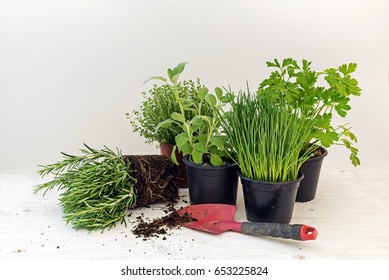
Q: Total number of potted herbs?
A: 4